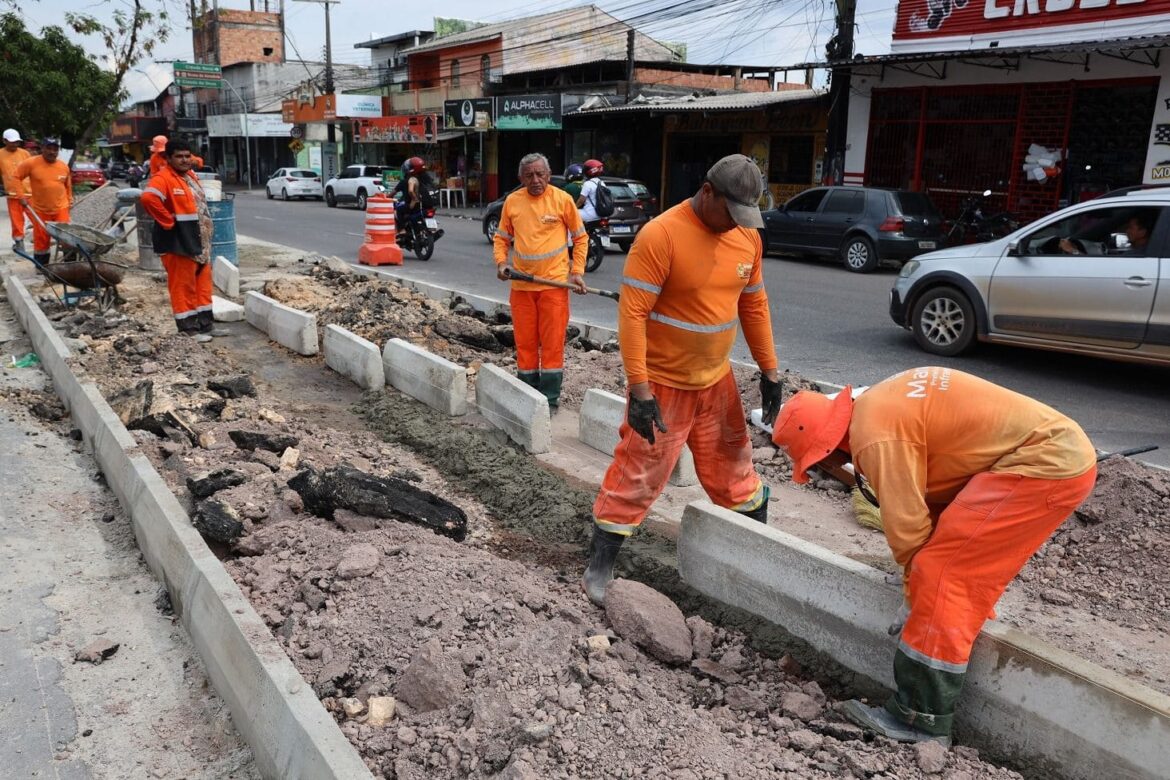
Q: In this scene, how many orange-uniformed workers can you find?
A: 7